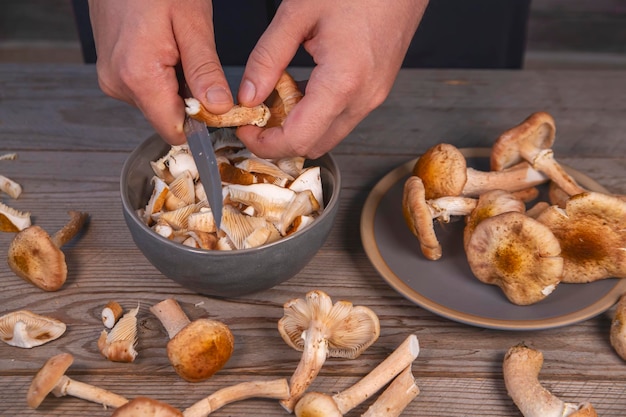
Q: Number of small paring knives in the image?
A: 1